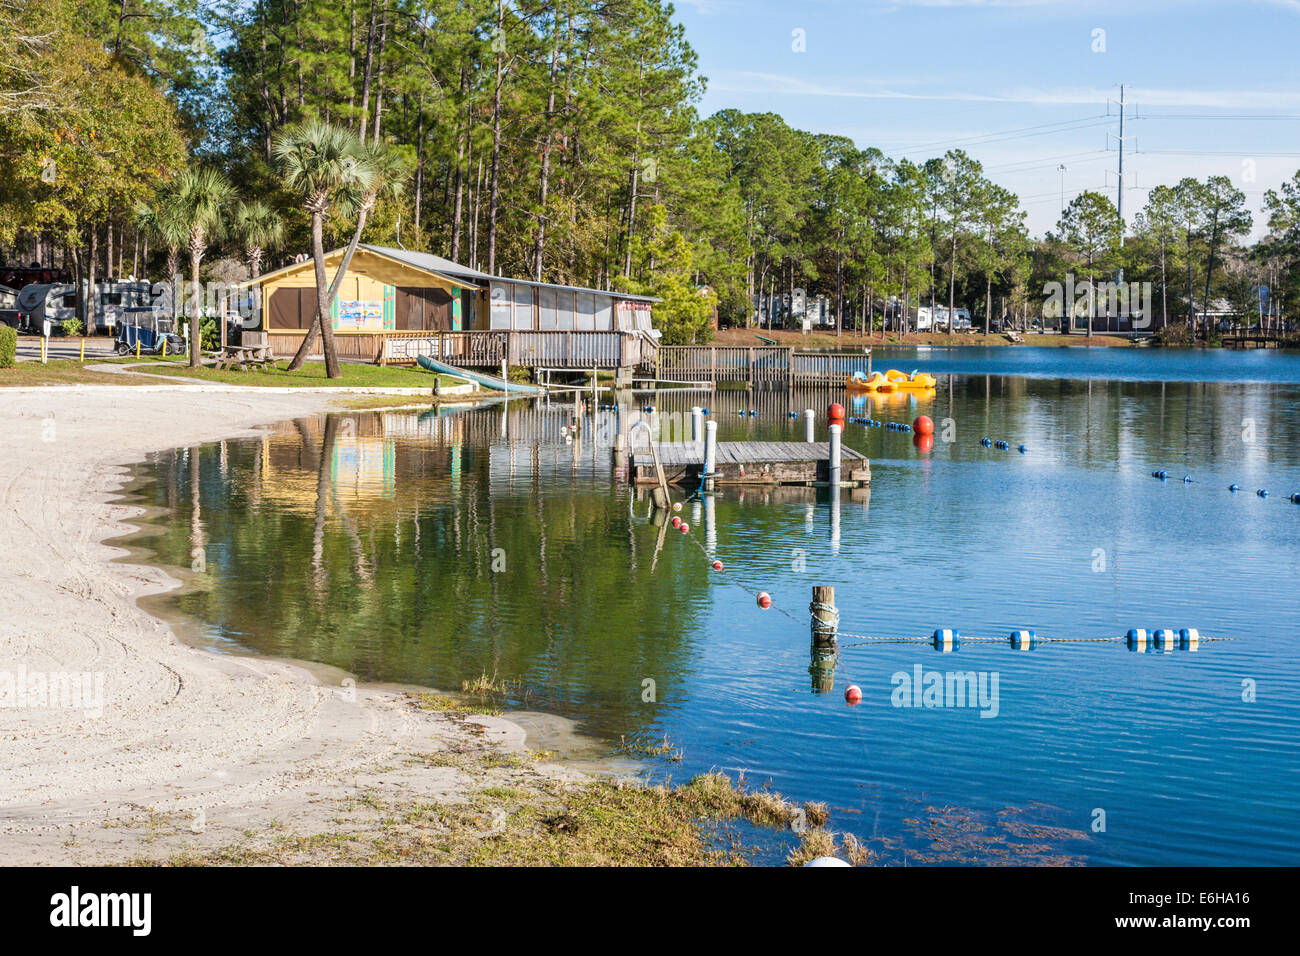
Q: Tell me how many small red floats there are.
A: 5